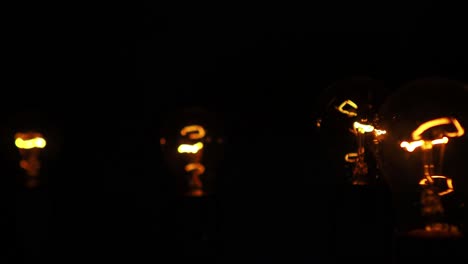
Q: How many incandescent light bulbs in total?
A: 4